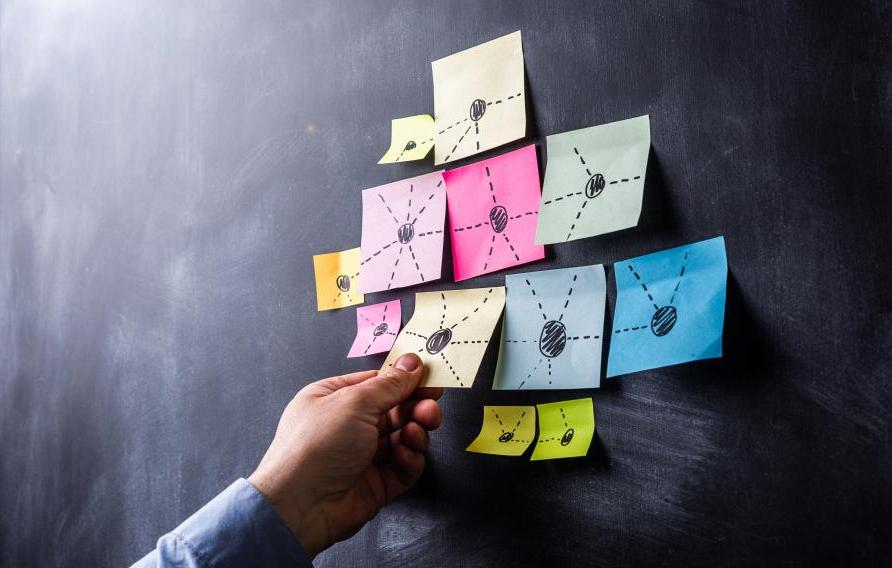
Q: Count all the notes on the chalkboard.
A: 12